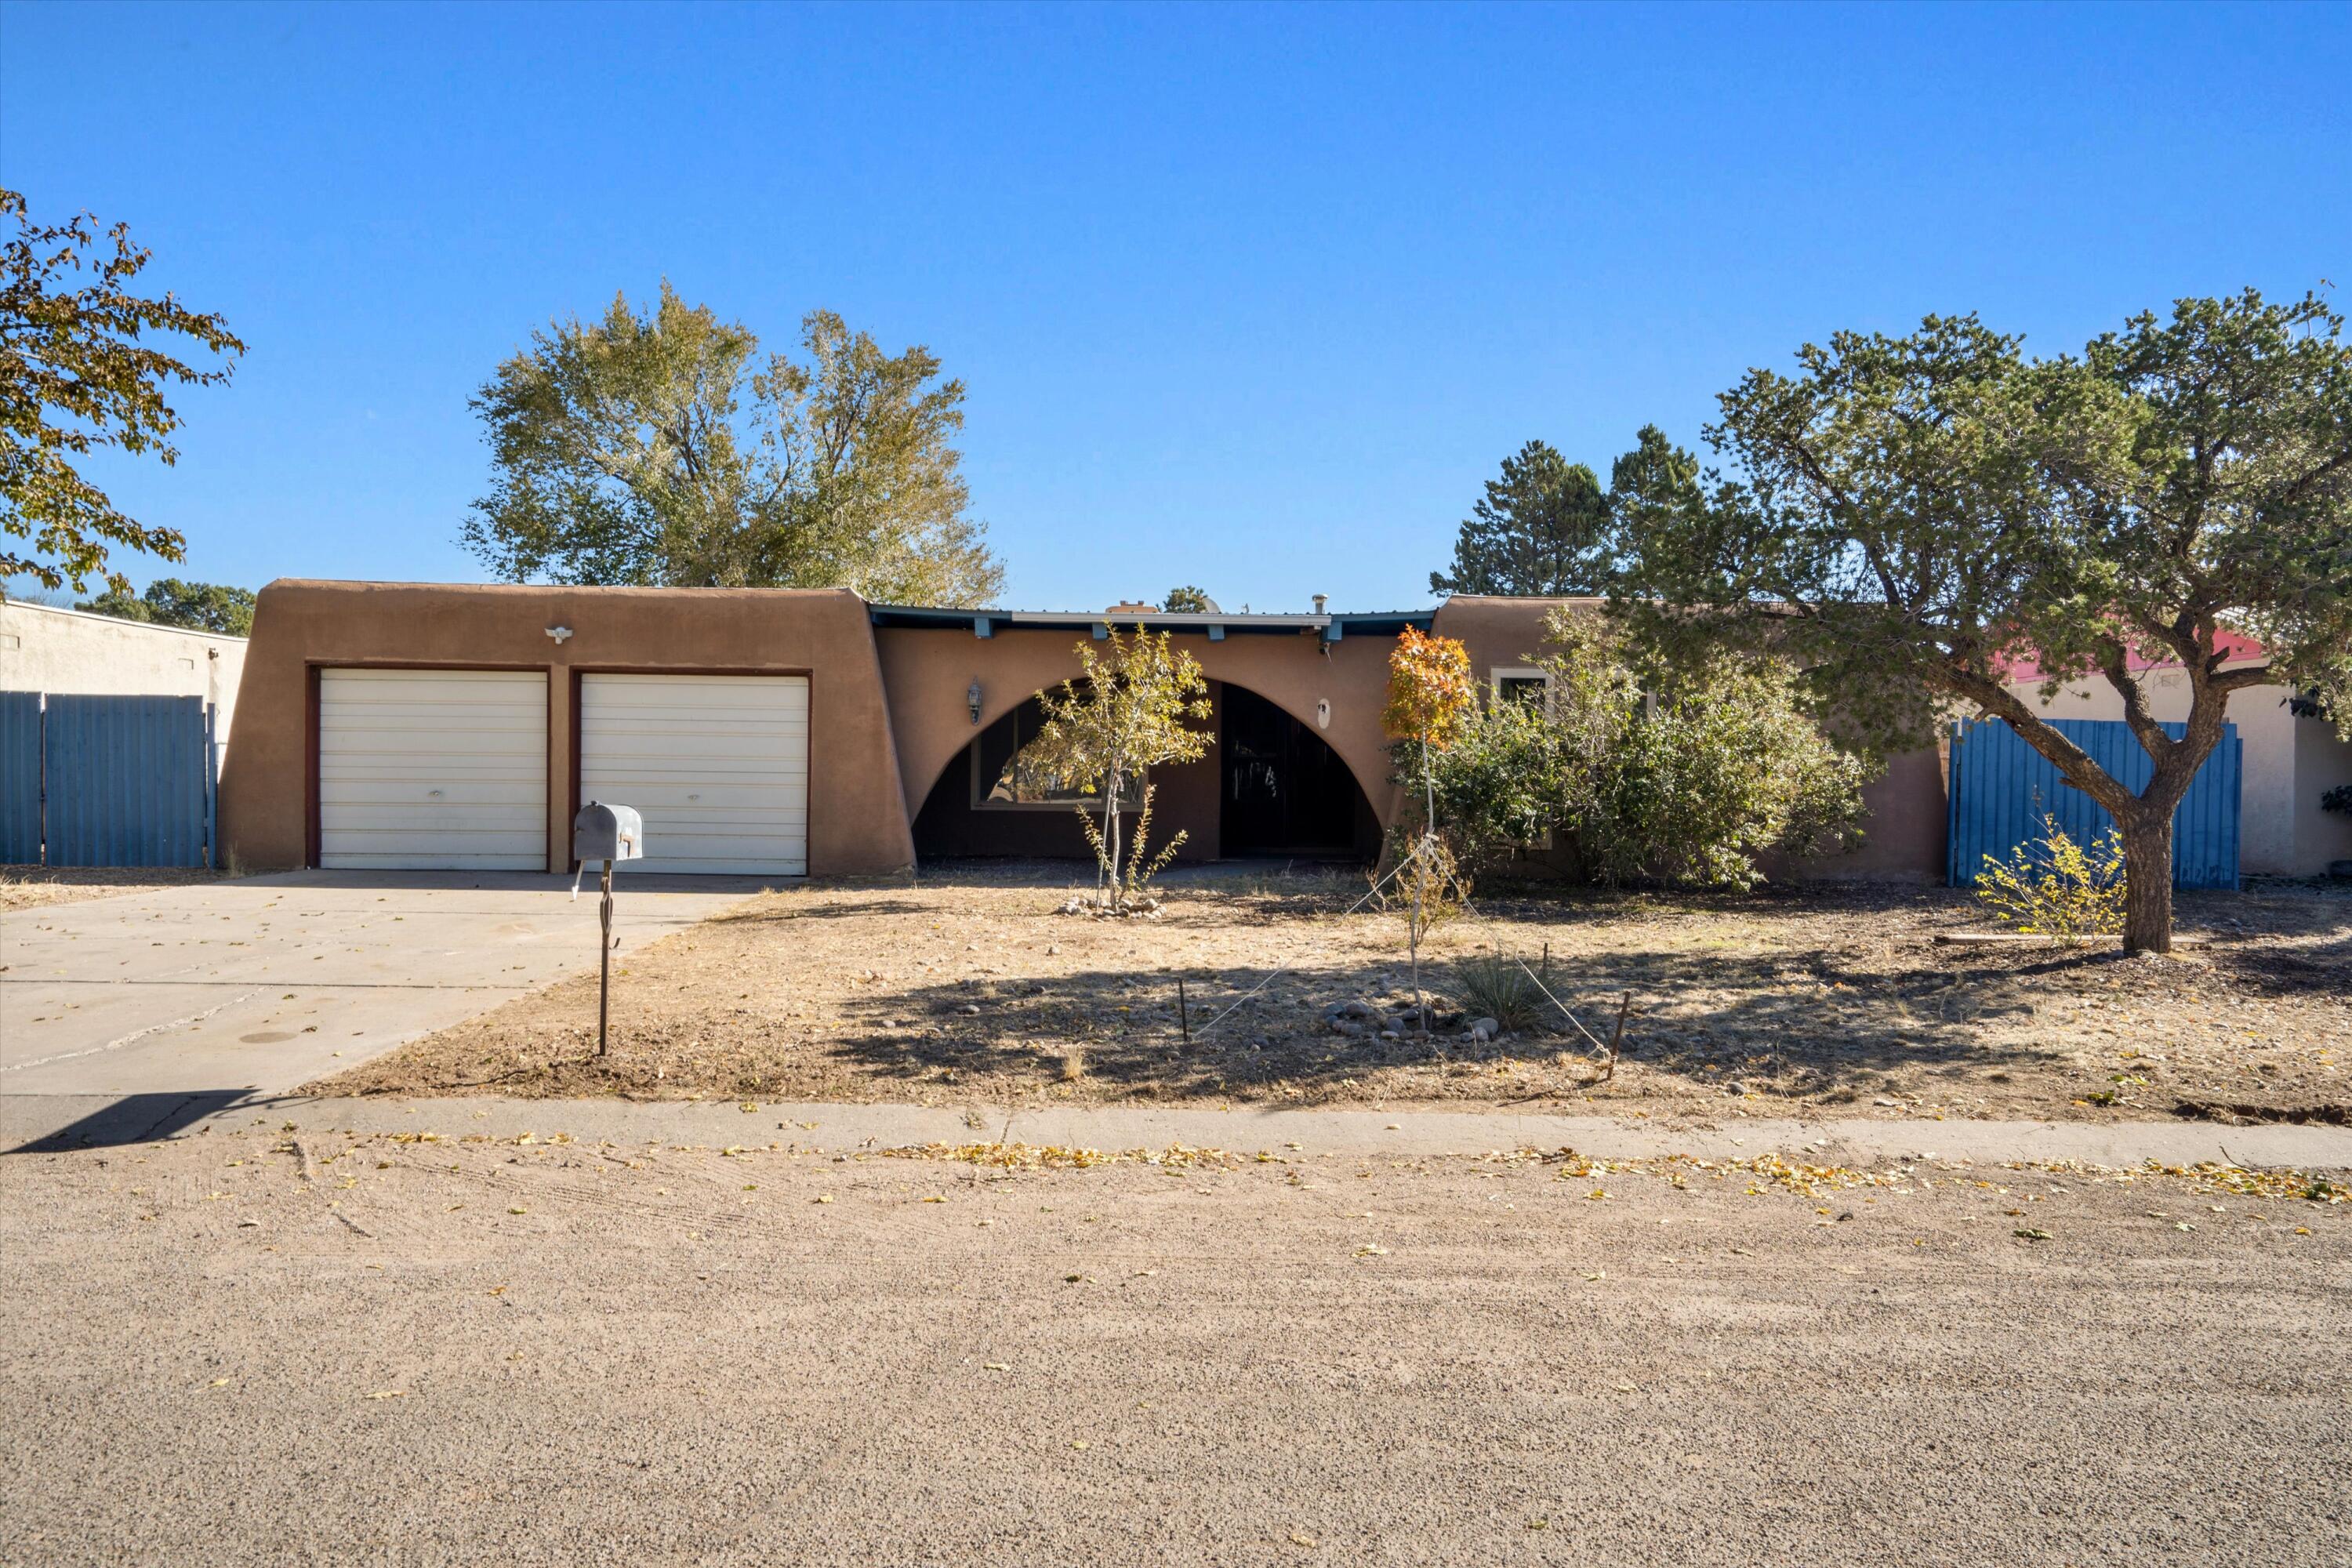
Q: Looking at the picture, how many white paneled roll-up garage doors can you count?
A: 2